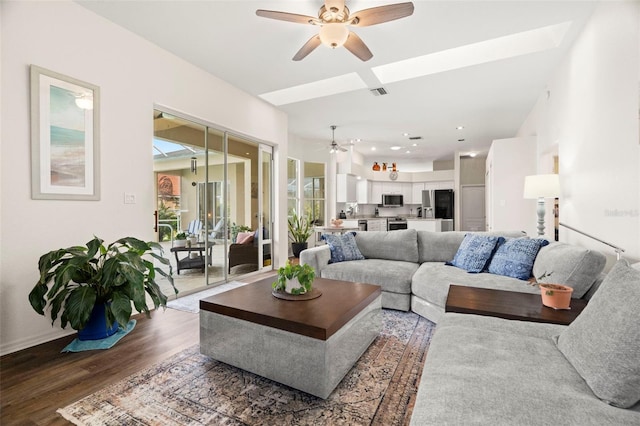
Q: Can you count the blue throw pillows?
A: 3